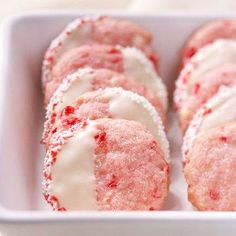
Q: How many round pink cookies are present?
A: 10